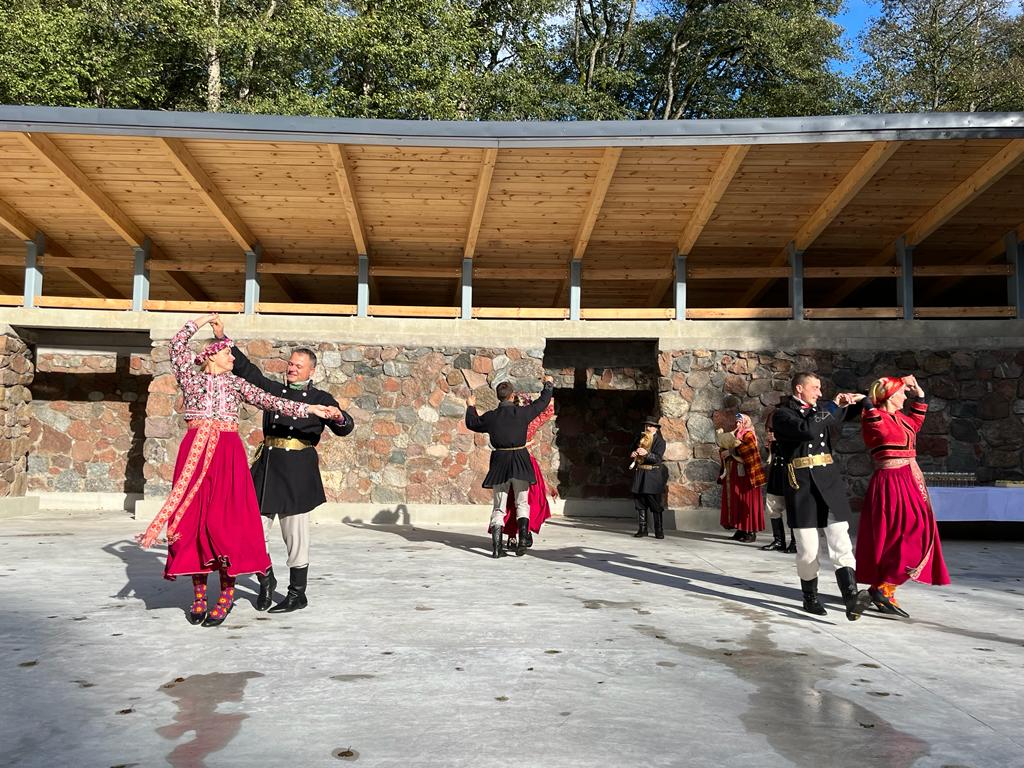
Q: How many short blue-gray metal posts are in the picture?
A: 10